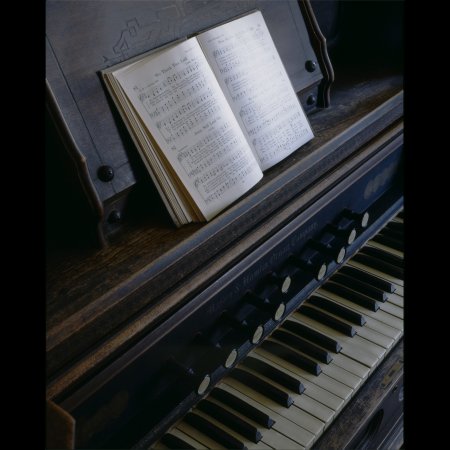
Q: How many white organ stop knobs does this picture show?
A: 9